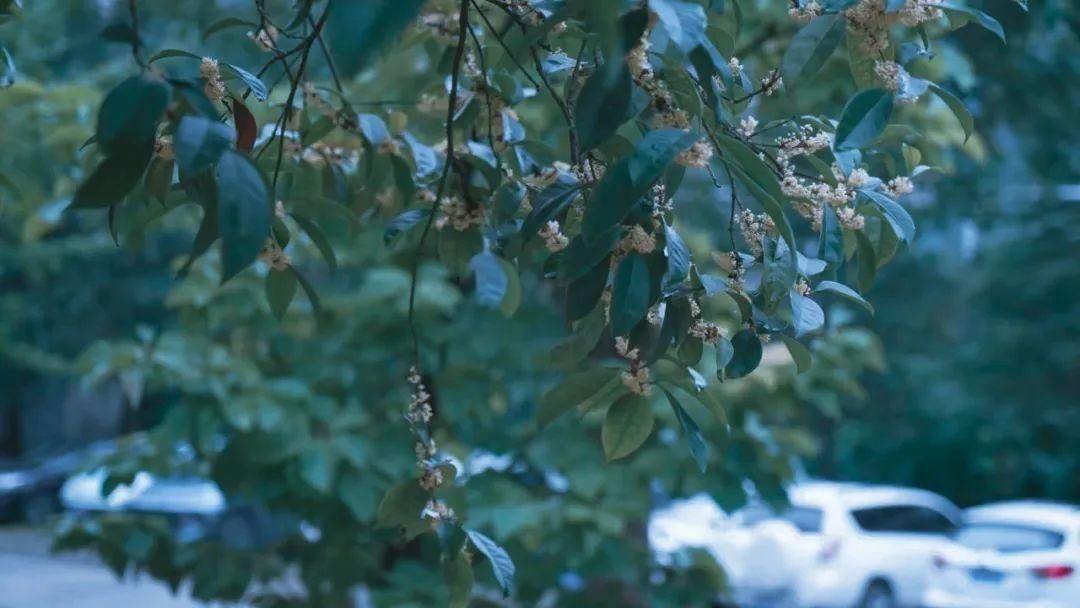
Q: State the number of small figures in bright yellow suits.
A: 0